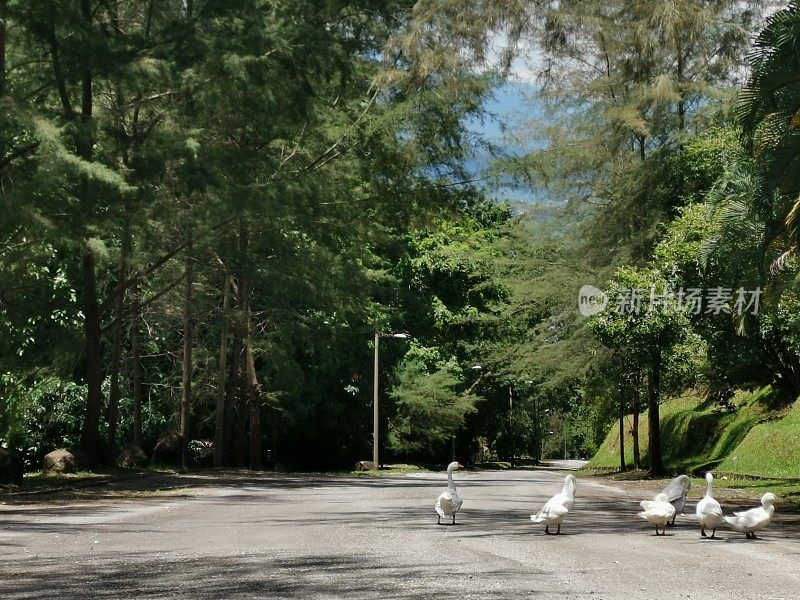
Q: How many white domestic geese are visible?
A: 6